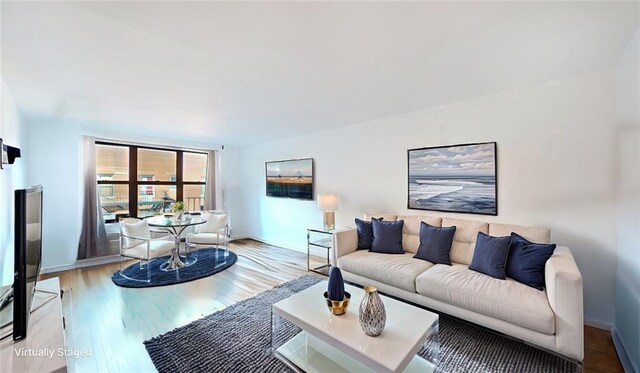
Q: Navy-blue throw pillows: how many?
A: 5